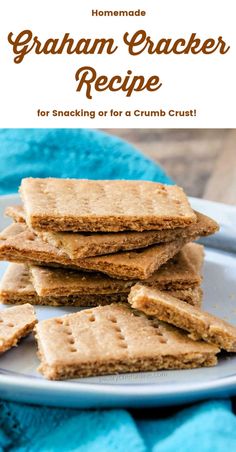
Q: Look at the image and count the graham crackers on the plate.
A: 8